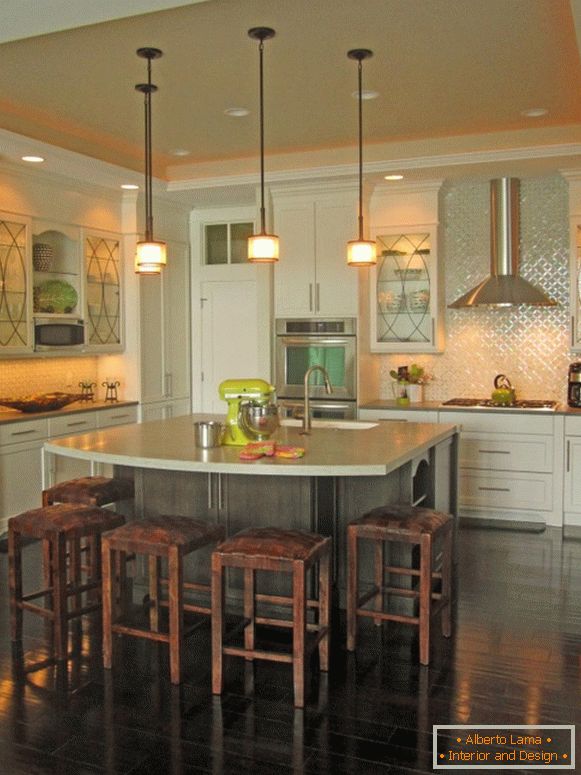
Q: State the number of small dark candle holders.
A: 2